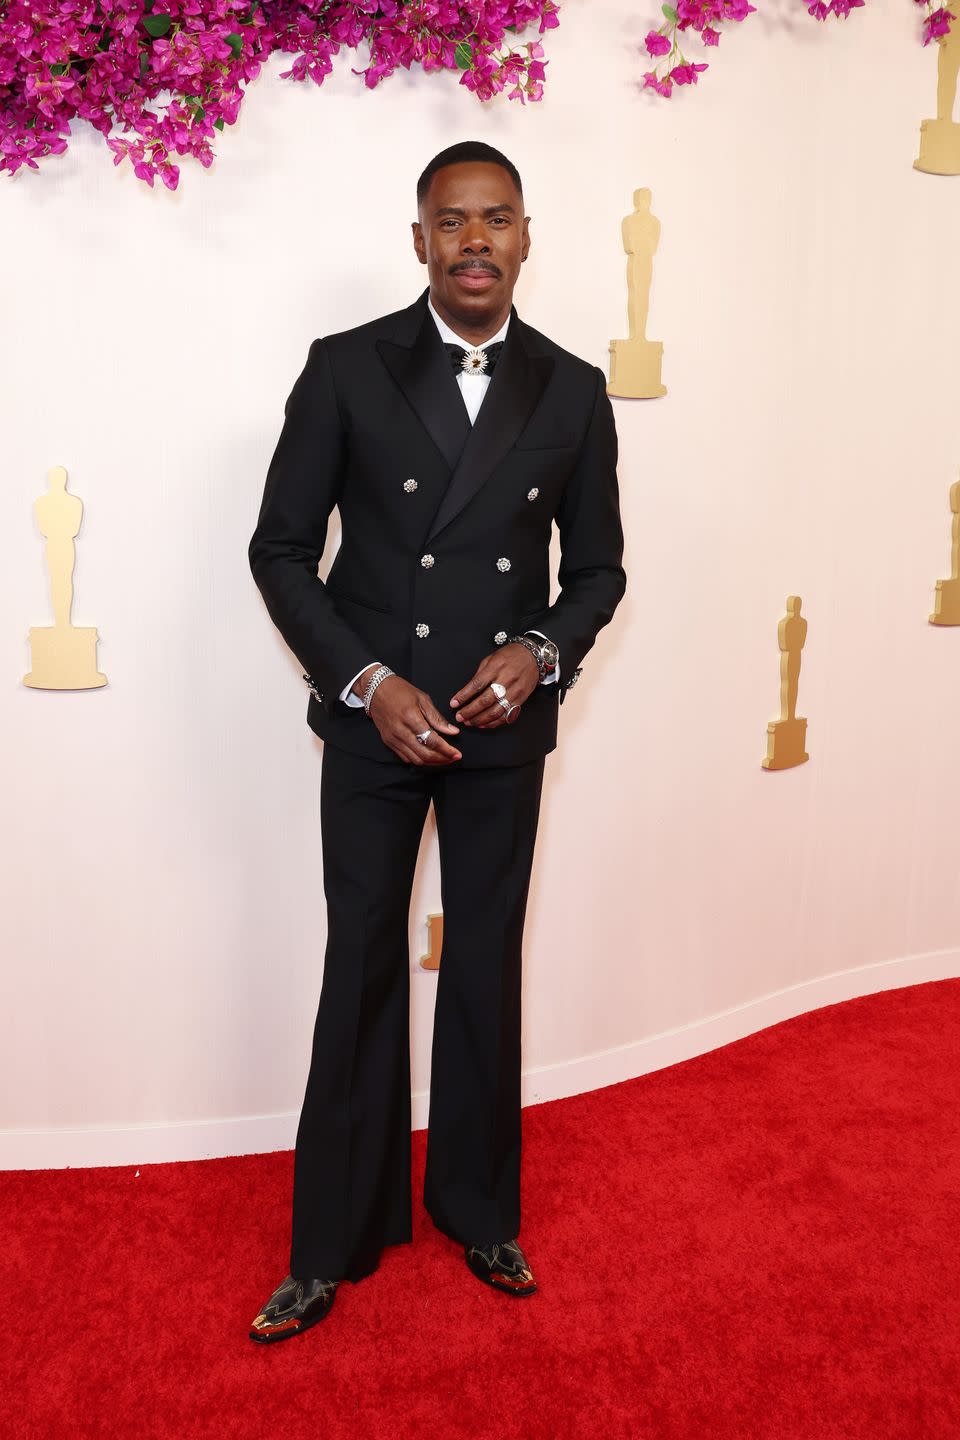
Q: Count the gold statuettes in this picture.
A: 6